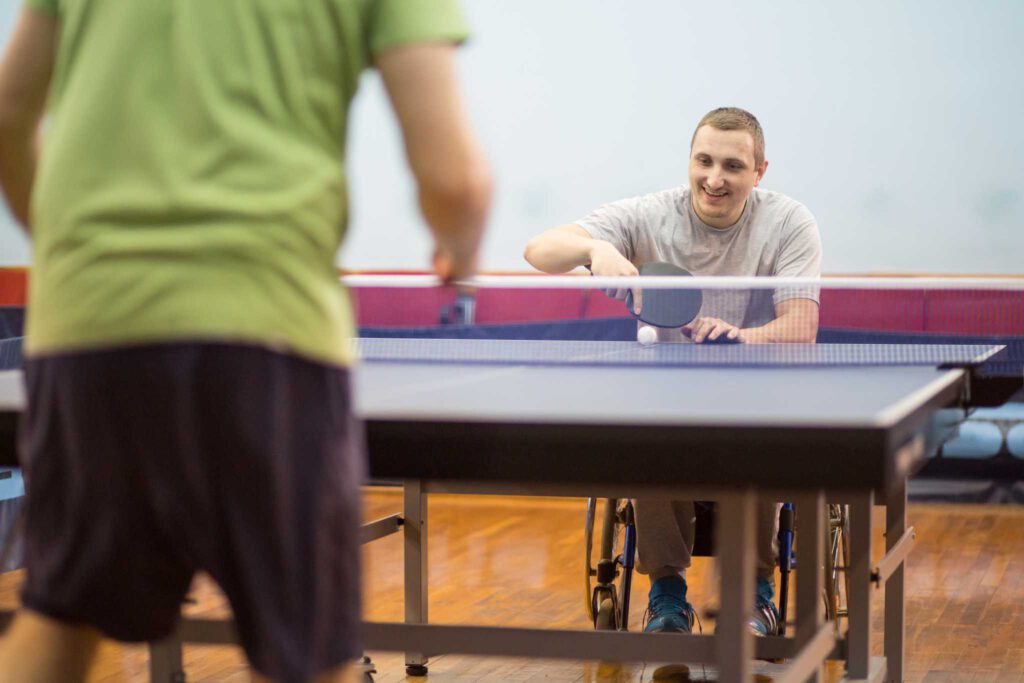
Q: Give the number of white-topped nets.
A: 1